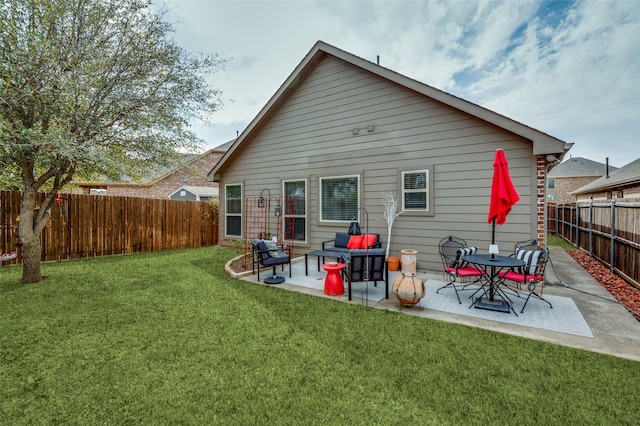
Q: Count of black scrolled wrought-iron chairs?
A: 2